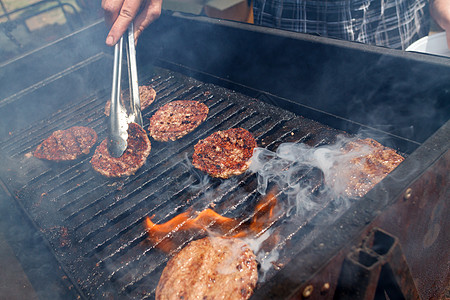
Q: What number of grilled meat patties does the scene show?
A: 7